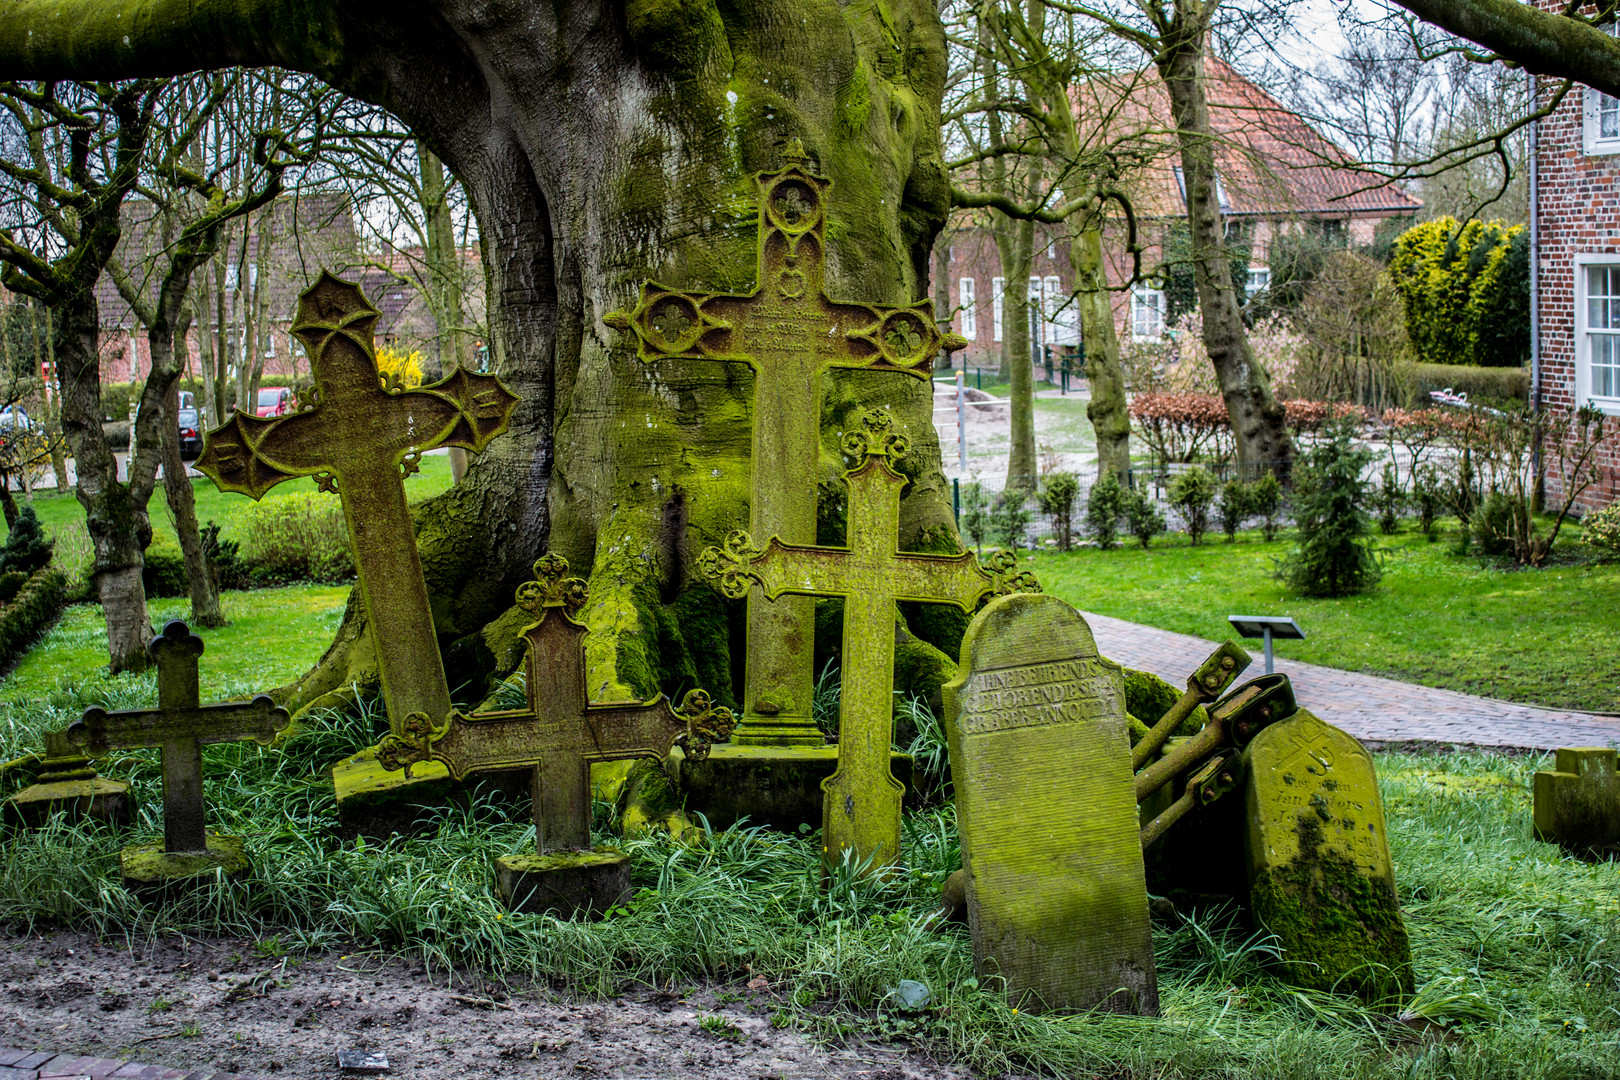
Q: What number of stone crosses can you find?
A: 5